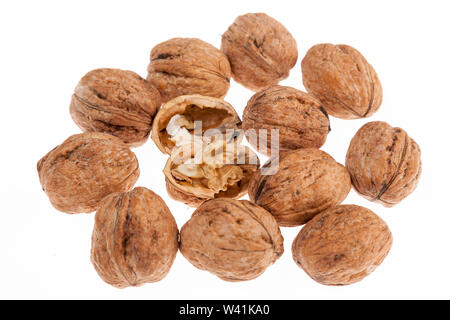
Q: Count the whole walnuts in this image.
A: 11